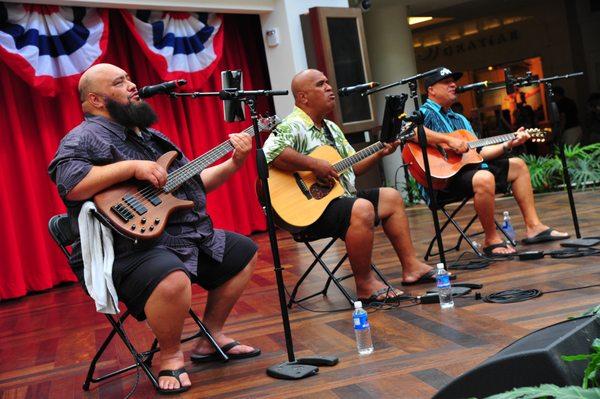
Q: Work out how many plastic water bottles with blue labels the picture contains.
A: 3